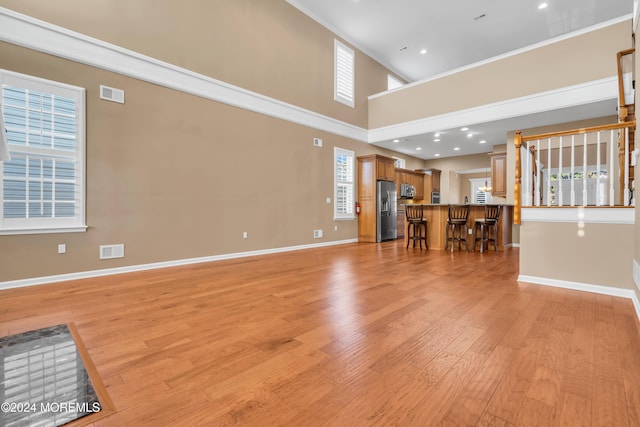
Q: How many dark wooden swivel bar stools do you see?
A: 3